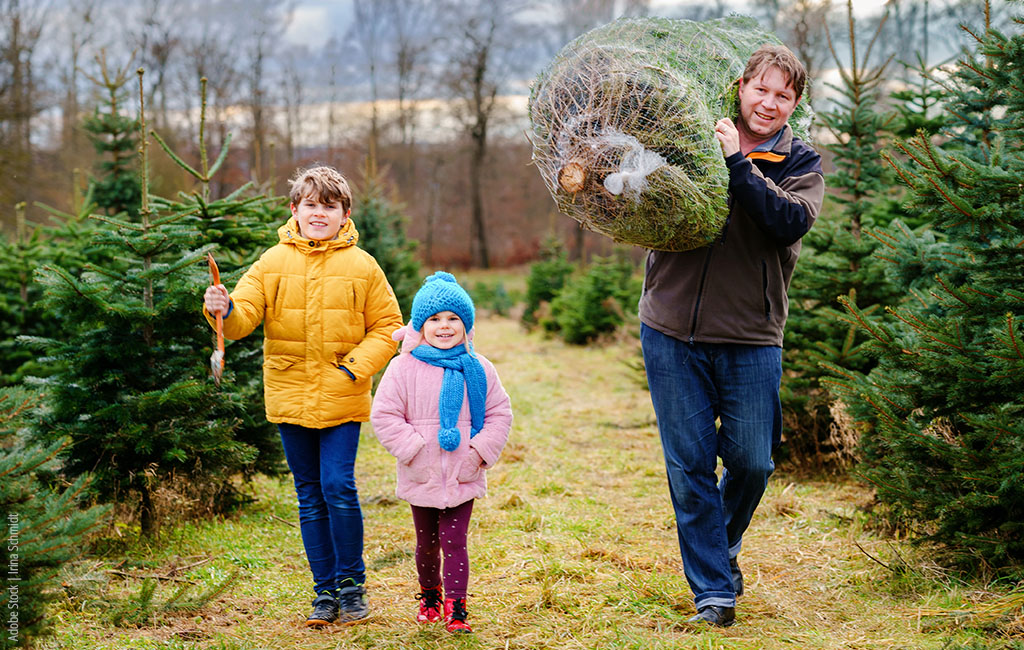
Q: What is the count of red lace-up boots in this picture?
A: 2